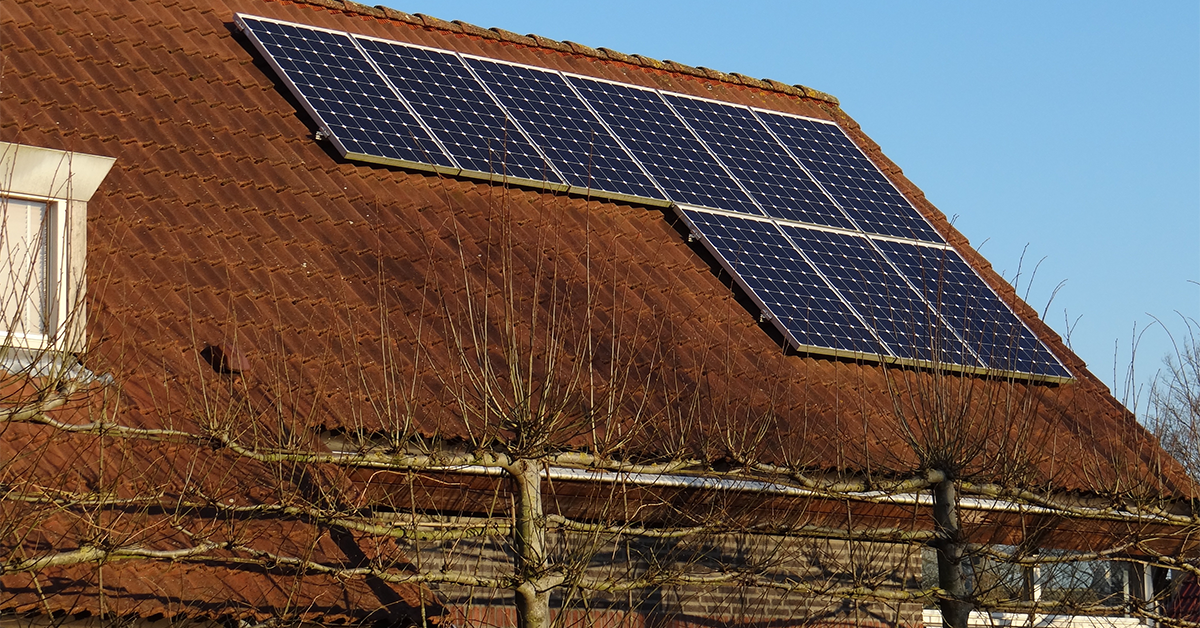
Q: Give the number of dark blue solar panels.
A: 9